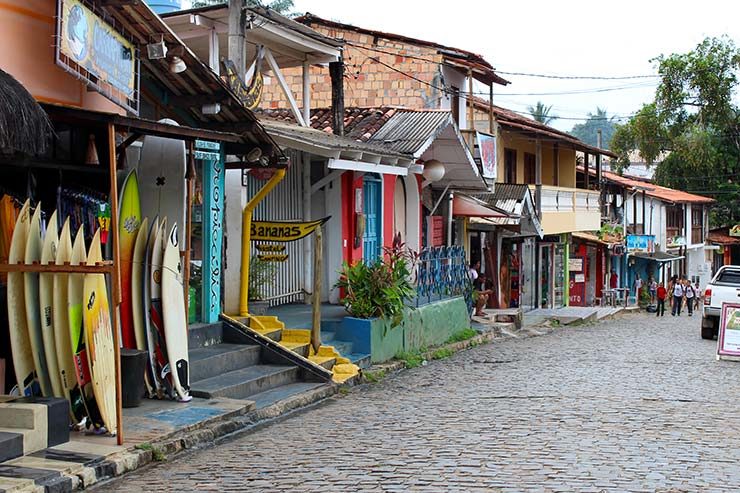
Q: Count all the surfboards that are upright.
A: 12